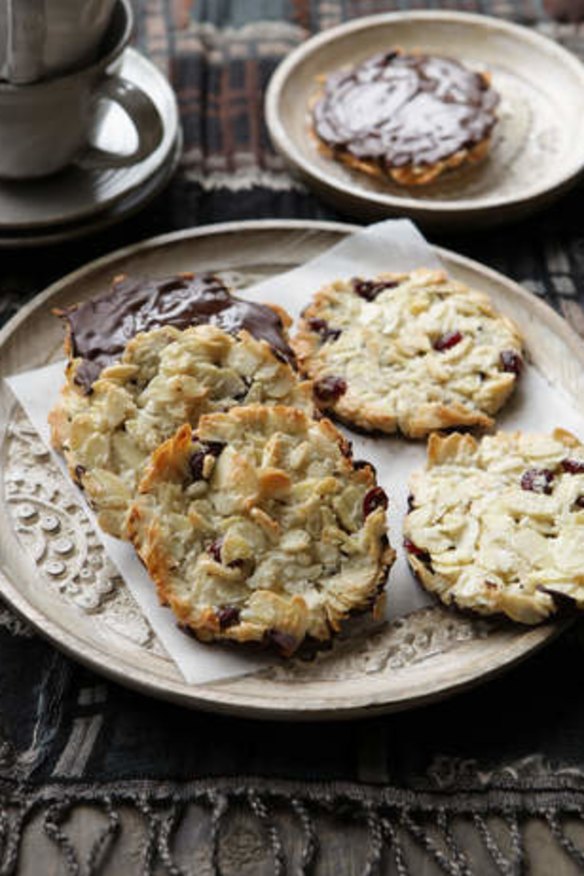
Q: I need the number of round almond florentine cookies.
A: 6